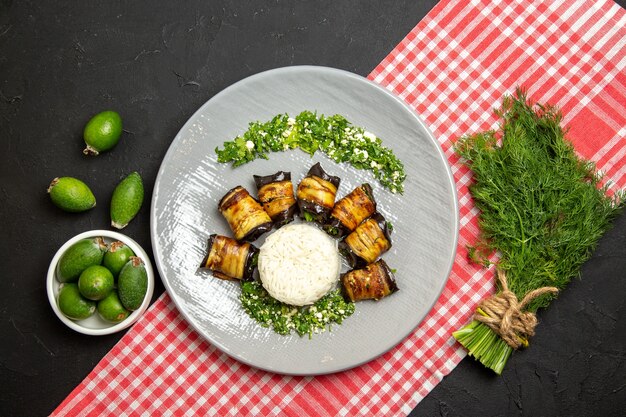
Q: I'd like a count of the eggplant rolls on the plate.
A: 7